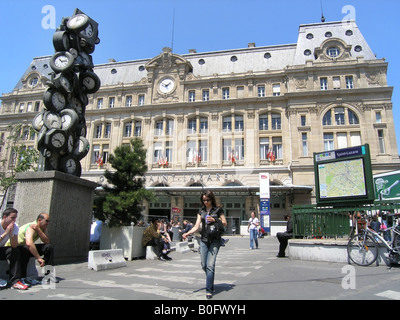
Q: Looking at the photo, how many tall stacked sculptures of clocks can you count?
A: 1